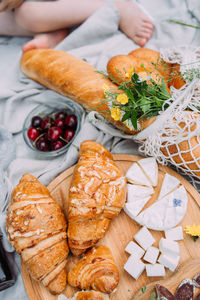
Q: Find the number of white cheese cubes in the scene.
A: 8